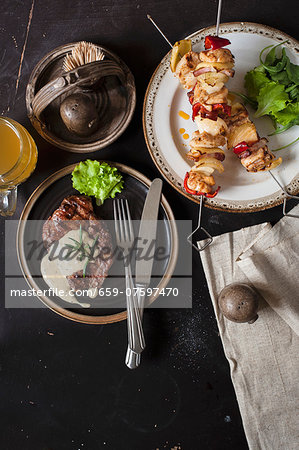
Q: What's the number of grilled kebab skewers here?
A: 2